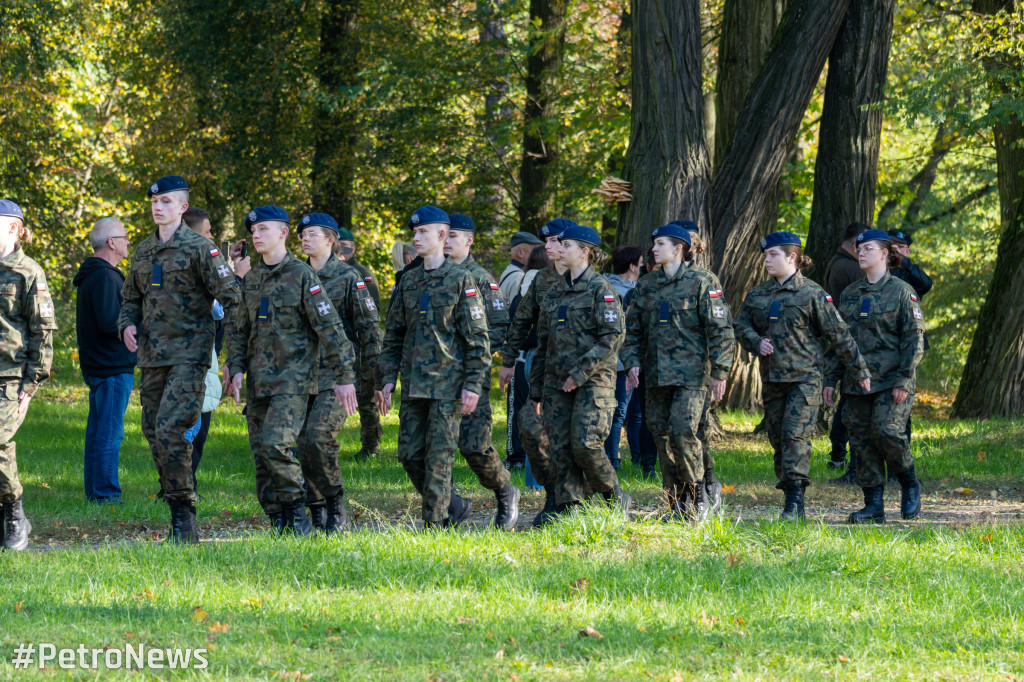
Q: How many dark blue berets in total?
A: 12